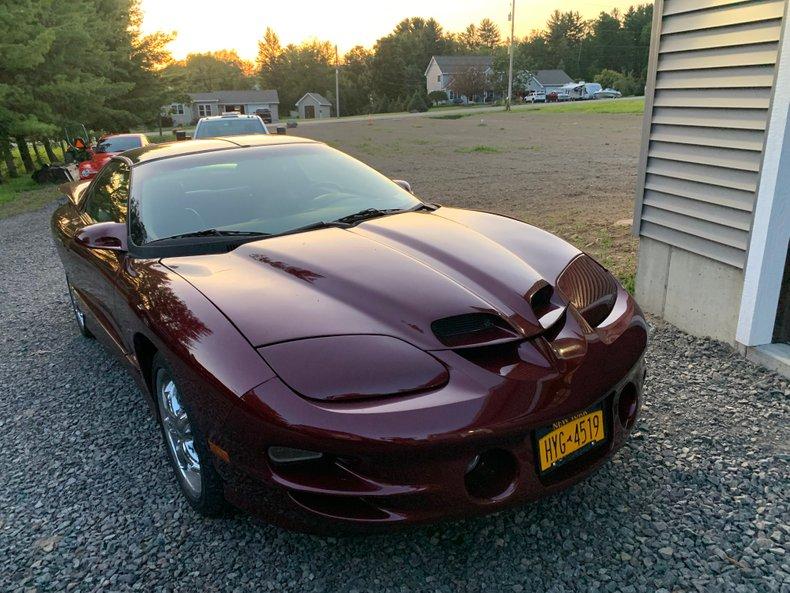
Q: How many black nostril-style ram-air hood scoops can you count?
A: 2